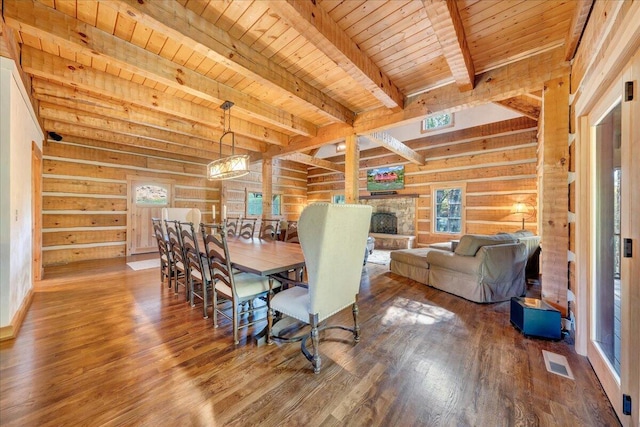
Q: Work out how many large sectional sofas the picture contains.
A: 1